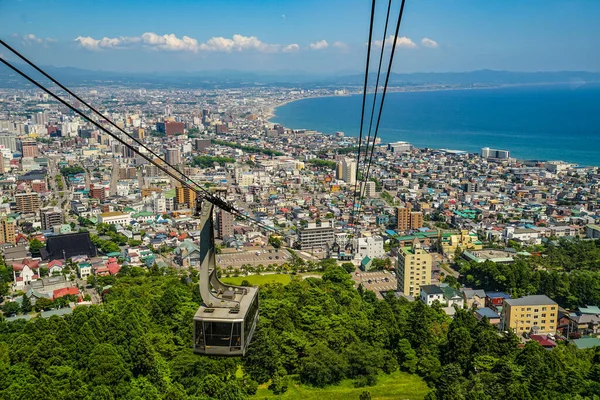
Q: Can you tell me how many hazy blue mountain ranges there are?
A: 1